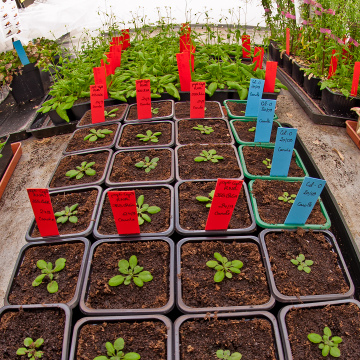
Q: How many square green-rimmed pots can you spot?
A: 4